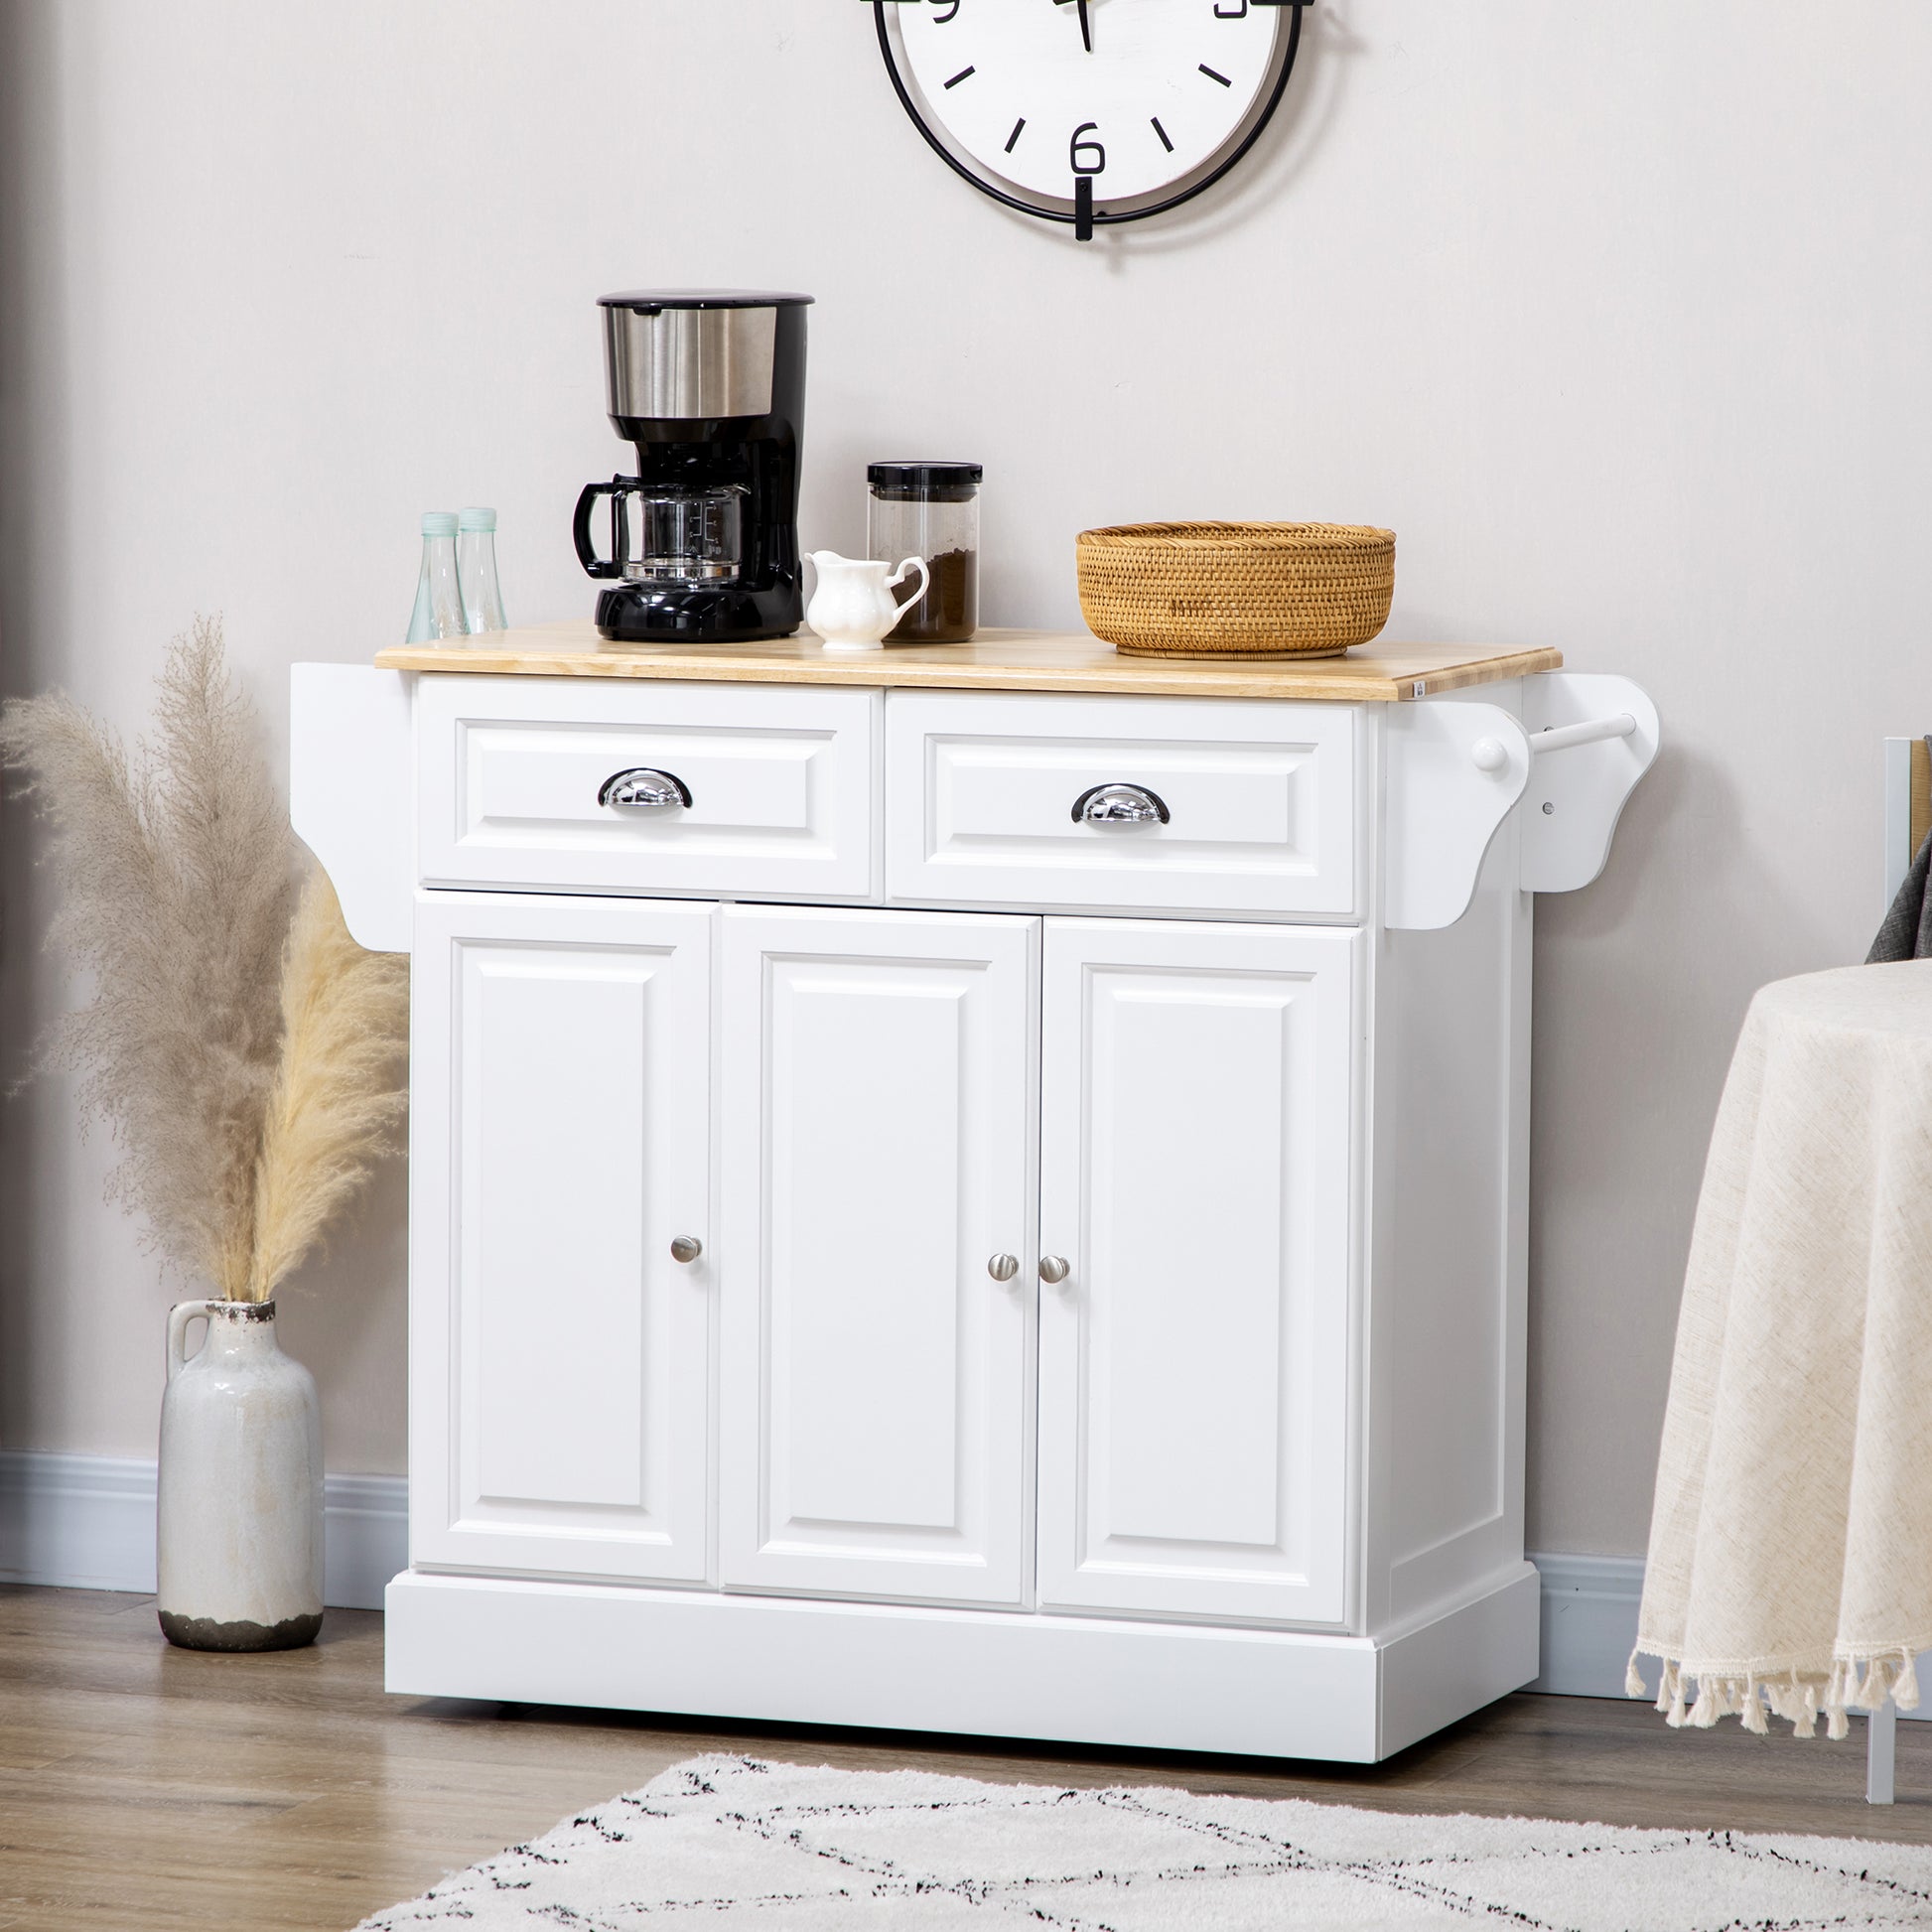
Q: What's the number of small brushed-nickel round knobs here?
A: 3